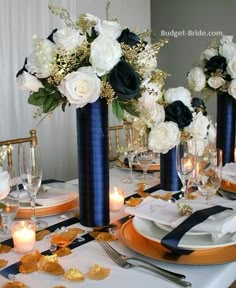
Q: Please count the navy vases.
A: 3